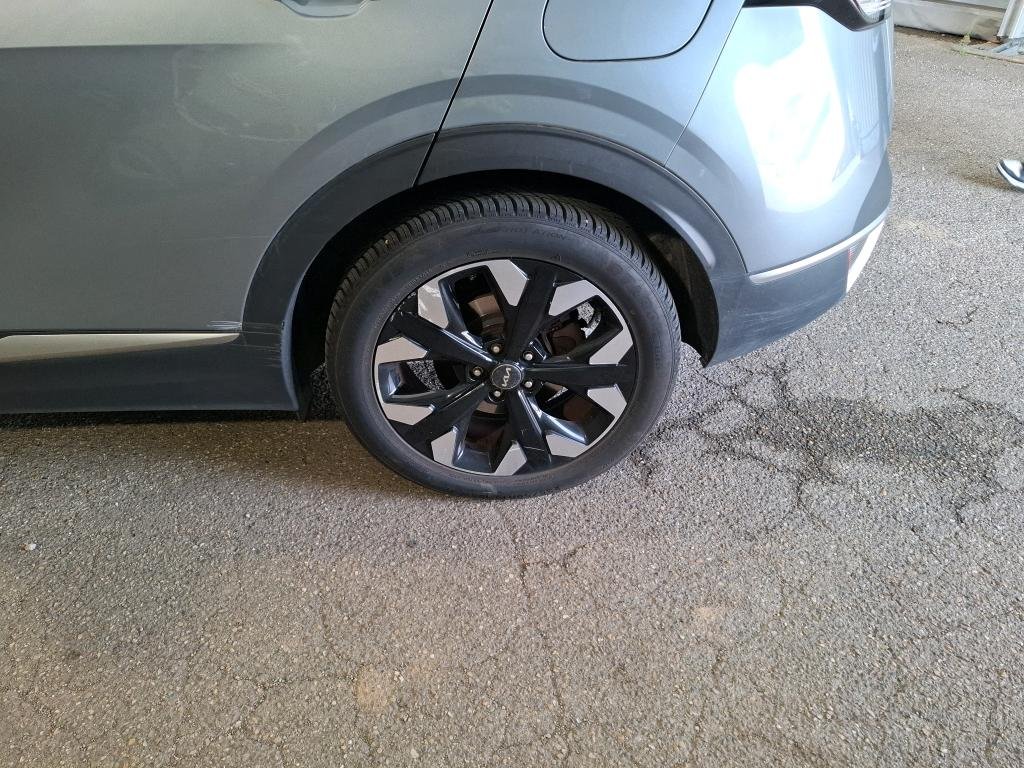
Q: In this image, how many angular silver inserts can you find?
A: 10